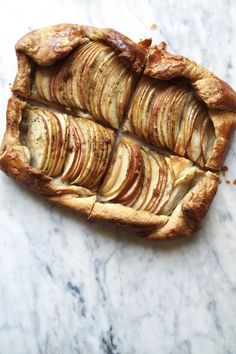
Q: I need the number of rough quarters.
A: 4